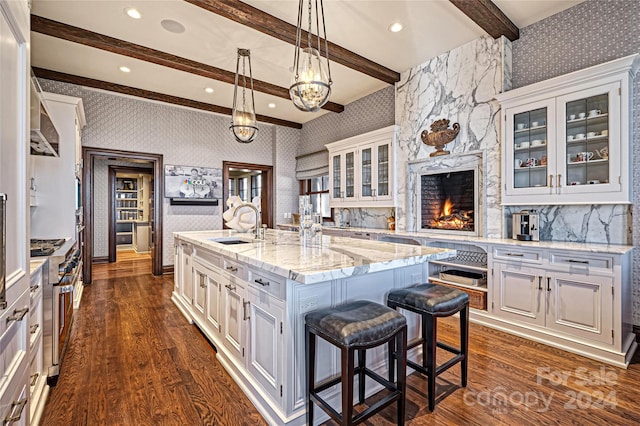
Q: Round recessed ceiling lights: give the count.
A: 5